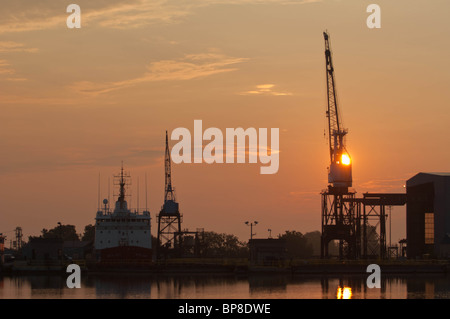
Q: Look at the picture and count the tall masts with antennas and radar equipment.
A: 1